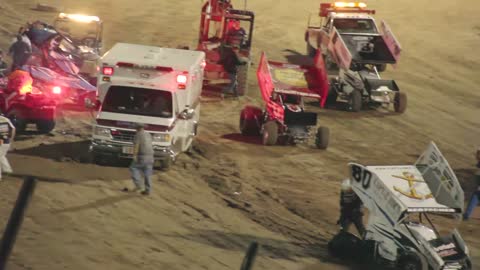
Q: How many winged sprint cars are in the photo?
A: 3